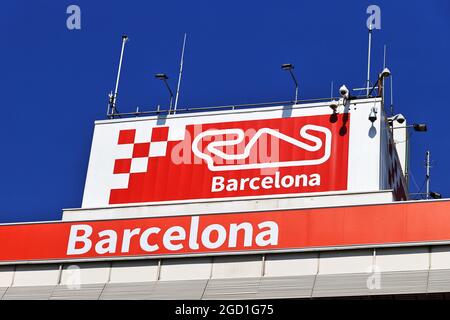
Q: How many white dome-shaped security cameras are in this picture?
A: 5